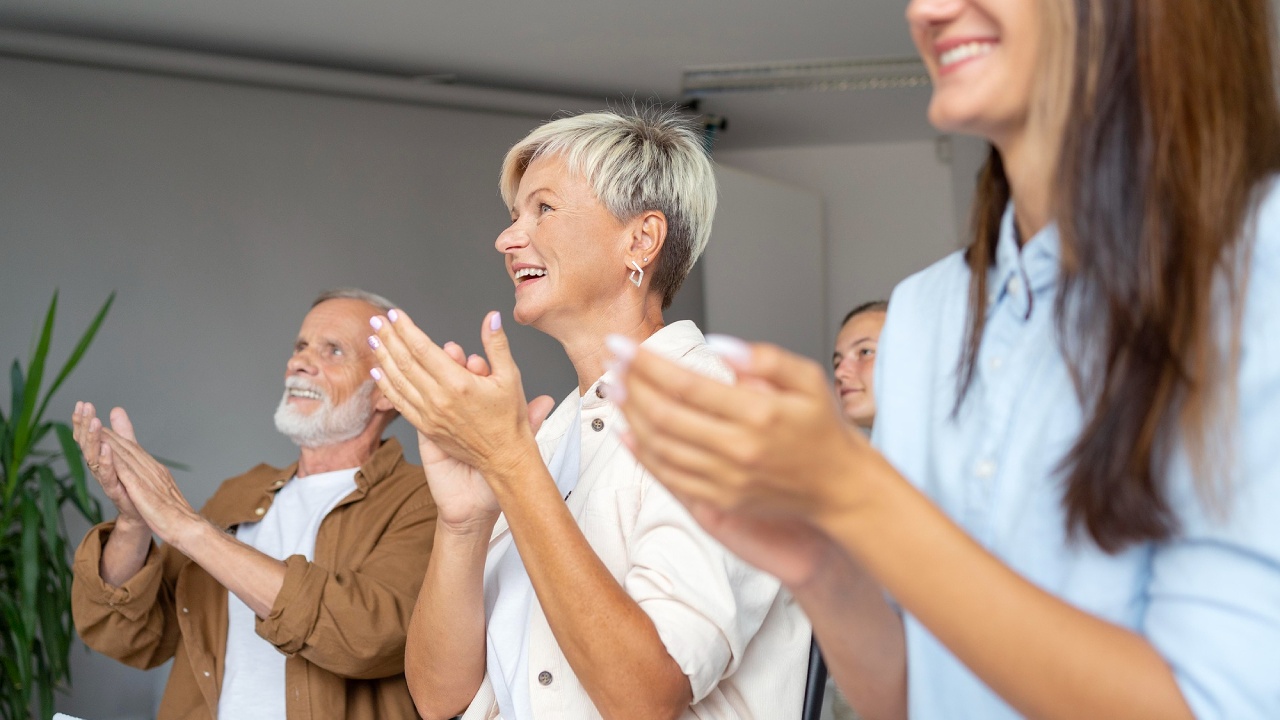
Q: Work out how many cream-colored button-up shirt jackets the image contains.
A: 1